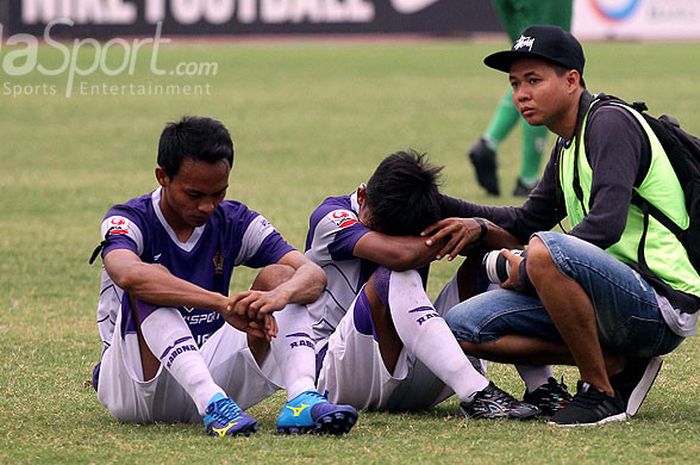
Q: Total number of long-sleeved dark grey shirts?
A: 1